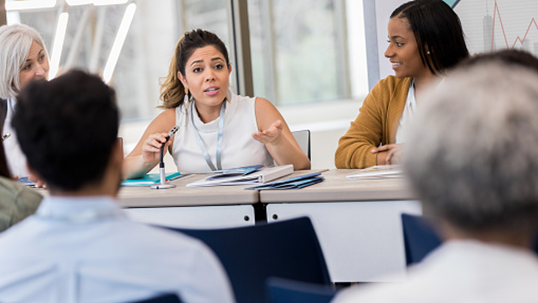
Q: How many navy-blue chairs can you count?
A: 4